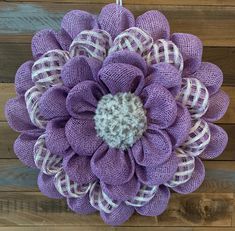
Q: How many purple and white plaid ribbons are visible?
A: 12